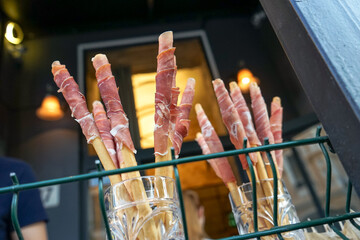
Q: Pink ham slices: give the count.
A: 12